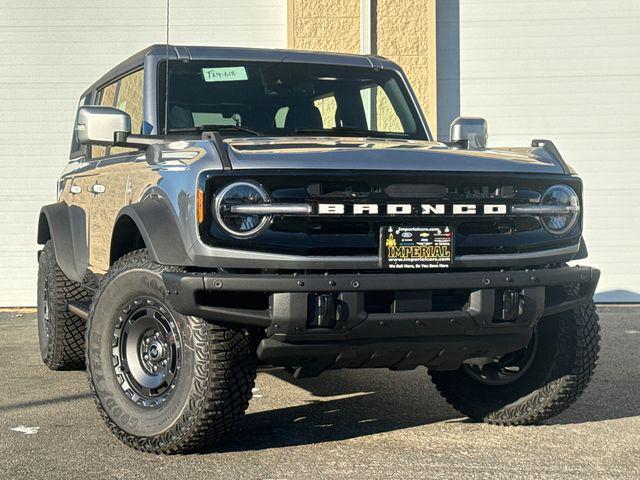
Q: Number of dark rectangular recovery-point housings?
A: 2